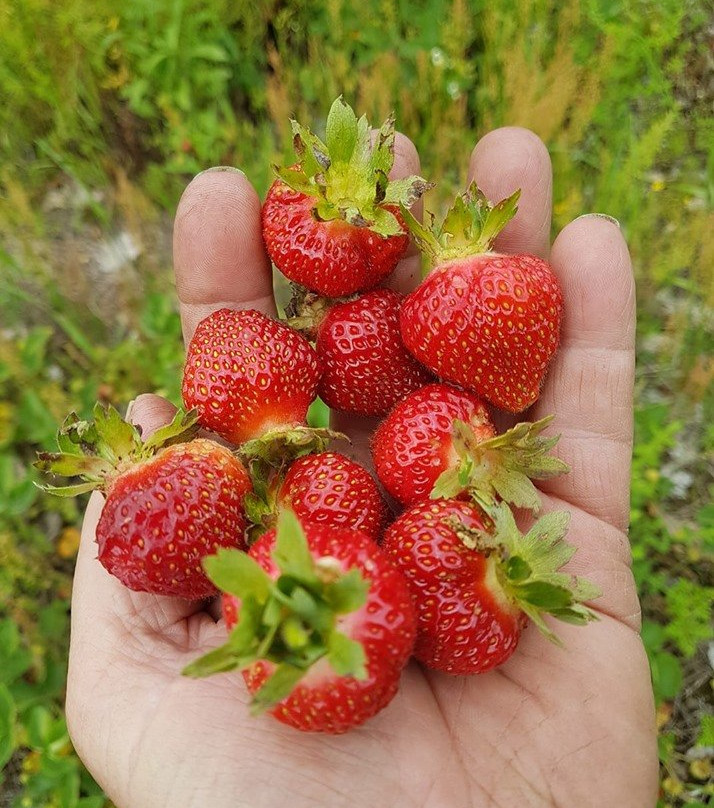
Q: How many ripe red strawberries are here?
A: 9